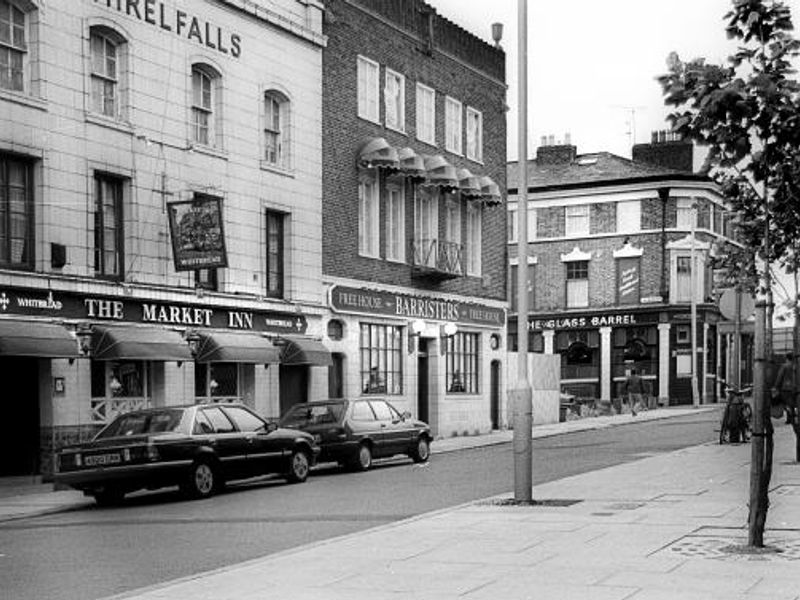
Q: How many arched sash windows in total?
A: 4